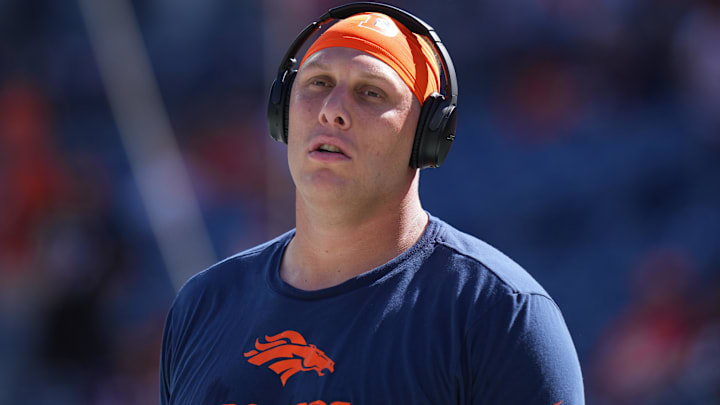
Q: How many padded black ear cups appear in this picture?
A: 2